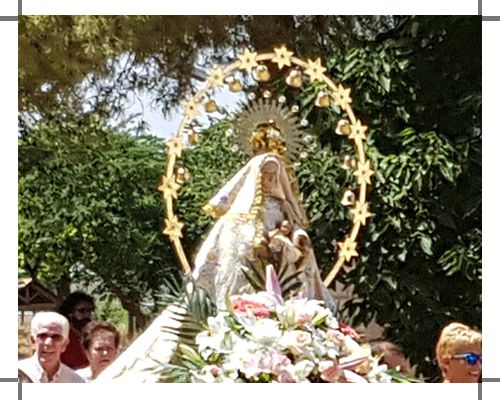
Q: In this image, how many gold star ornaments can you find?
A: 13